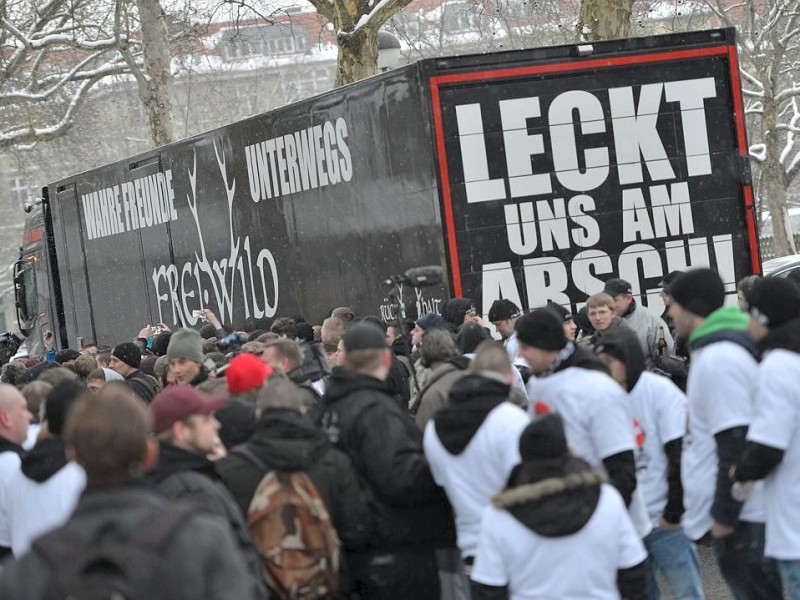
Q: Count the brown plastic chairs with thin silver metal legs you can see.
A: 0